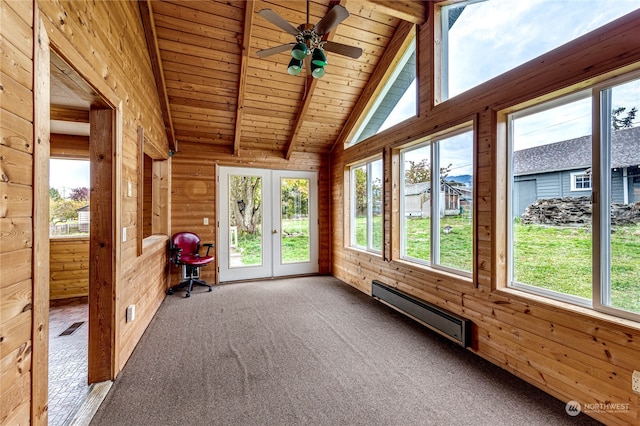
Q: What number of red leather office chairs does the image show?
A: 1